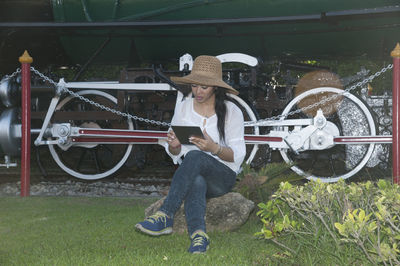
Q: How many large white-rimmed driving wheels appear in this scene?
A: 3